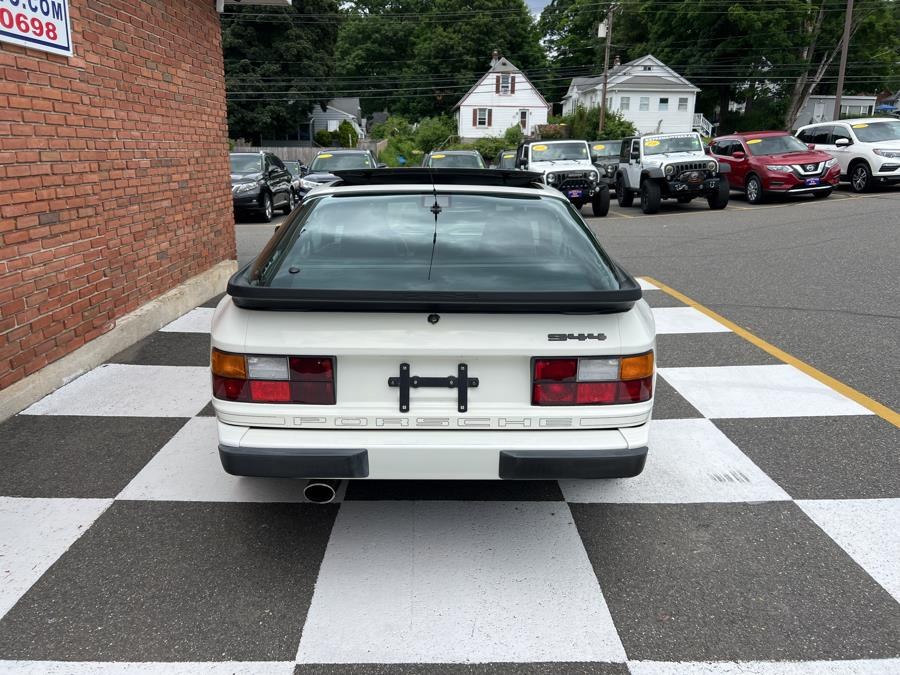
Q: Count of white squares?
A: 12